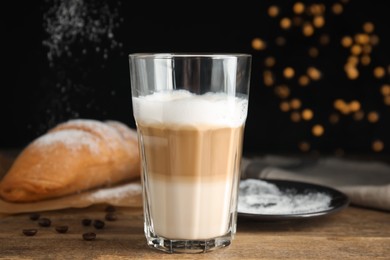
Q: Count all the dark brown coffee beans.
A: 9